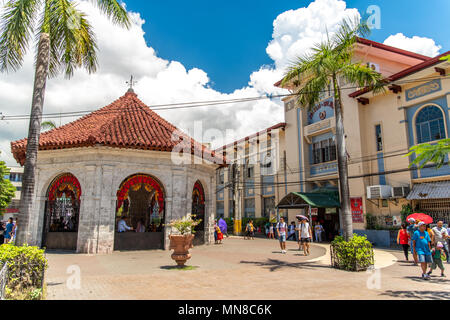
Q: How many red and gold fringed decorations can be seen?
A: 3